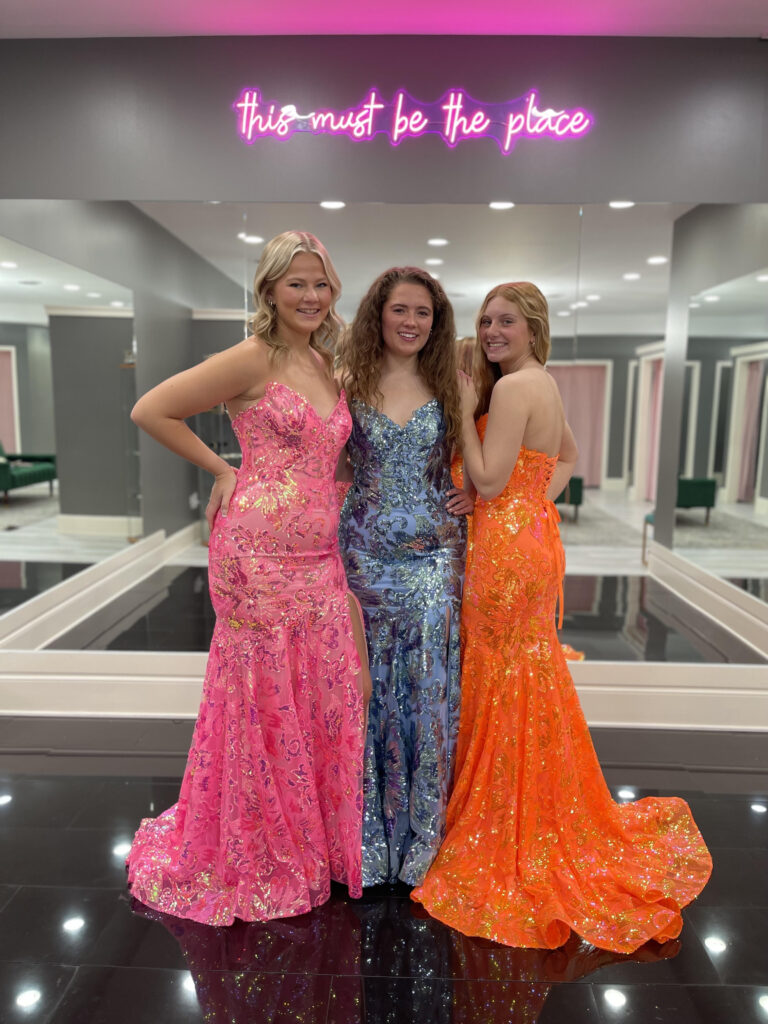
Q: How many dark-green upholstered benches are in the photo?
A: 3